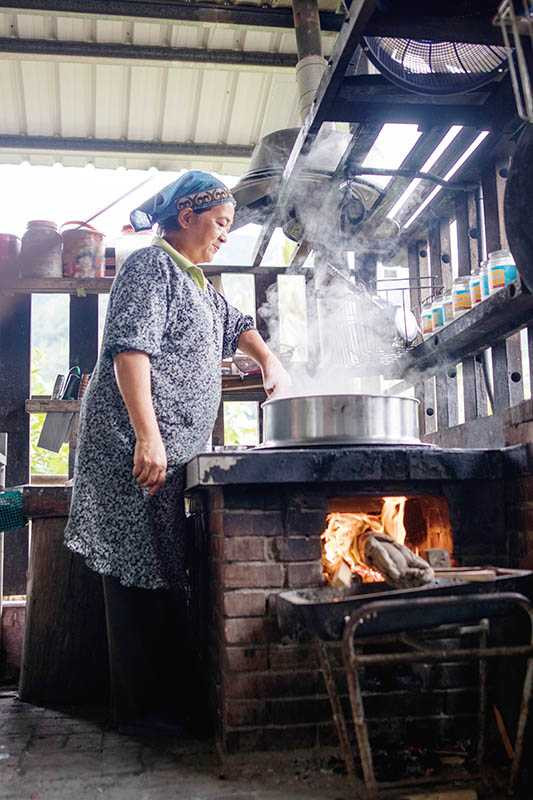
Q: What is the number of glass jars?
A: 7